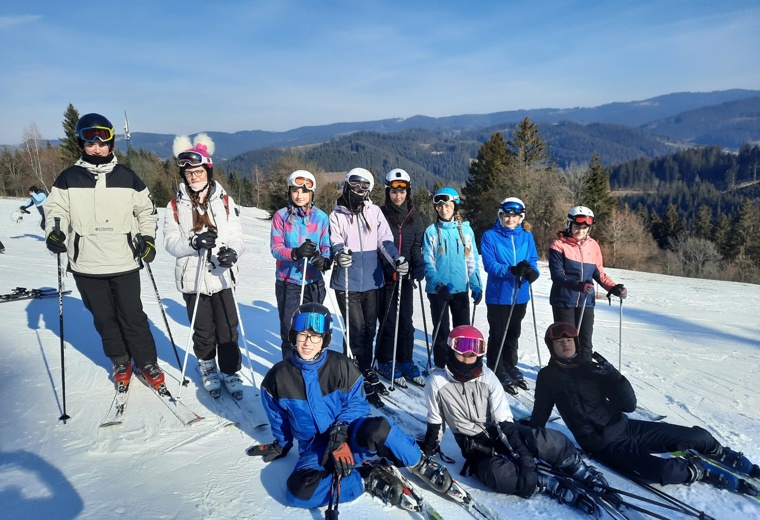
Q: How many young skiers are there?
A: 11